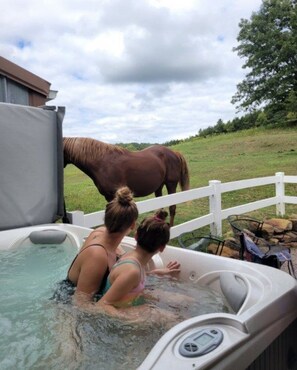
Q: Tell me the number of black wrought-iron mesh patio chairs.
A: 2